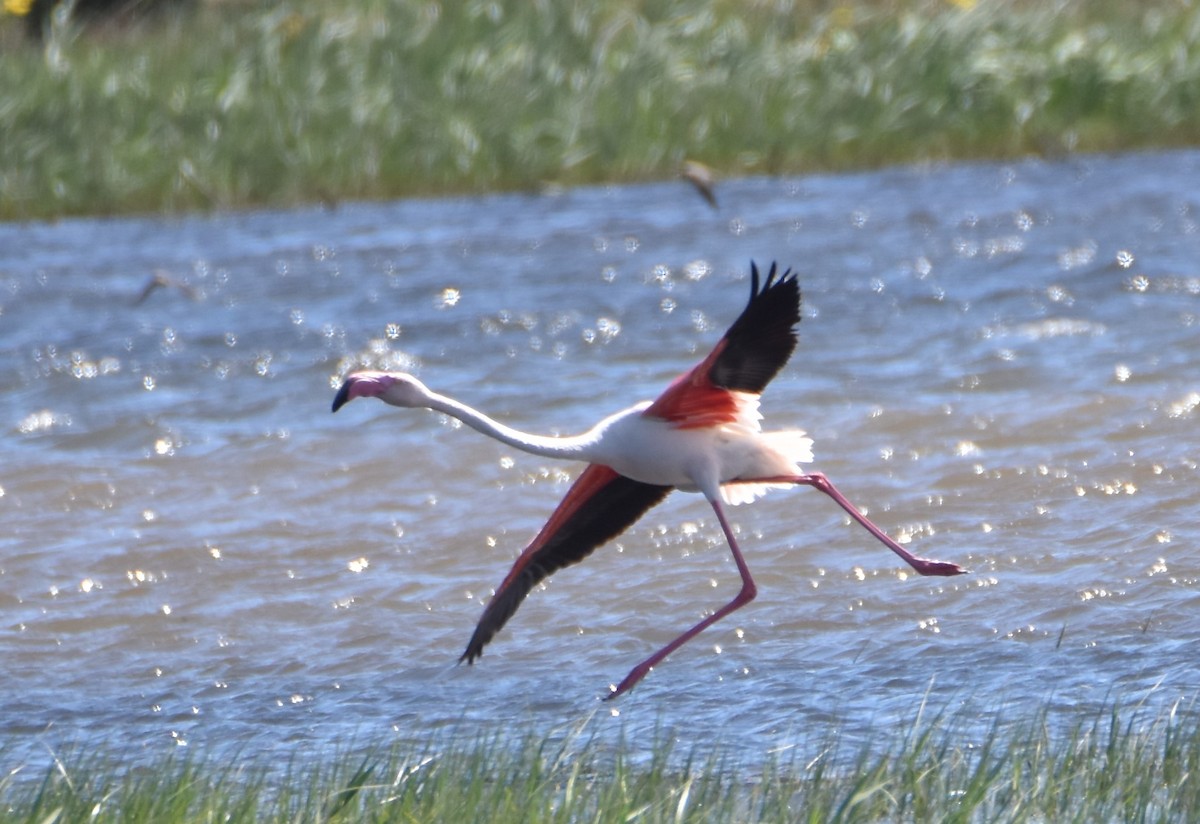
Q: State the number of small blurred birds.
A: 2